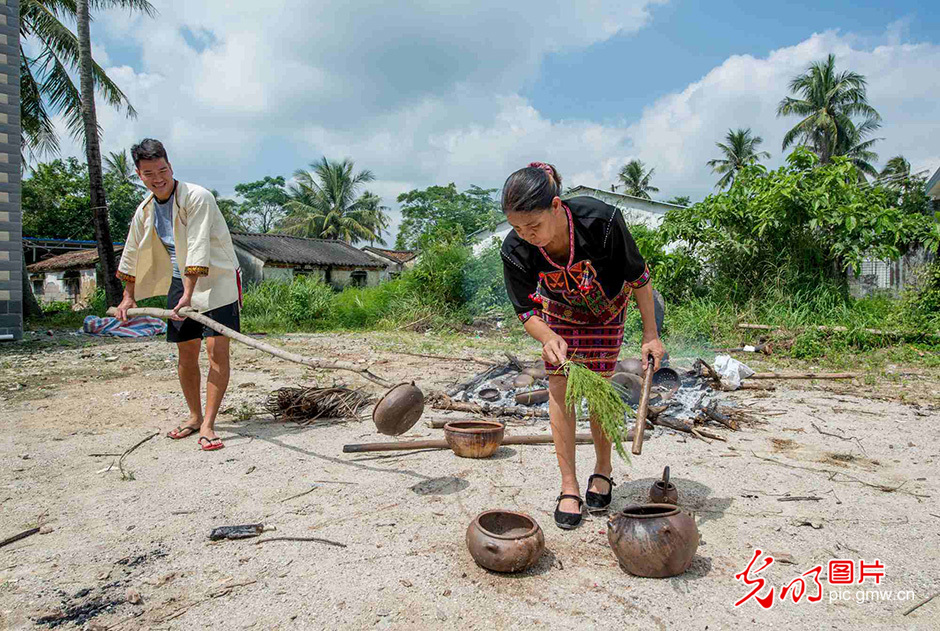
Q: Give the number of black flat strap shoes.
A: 2